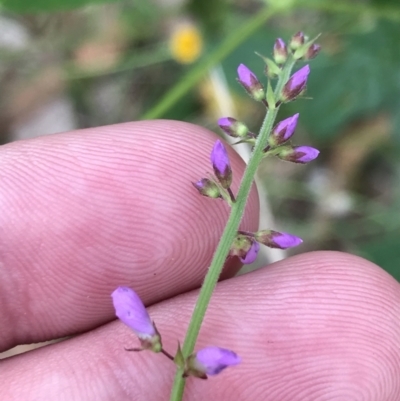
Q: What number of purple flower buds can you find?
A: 14